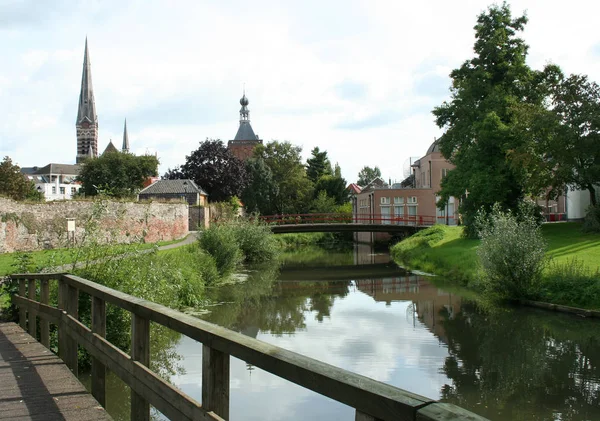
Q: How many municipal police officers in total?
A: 0